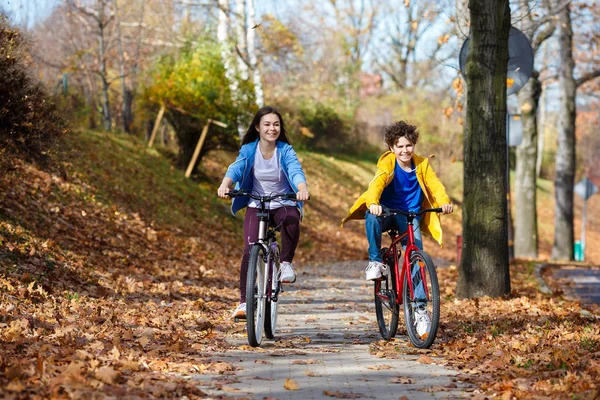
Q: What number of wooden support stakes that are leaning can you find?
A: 2